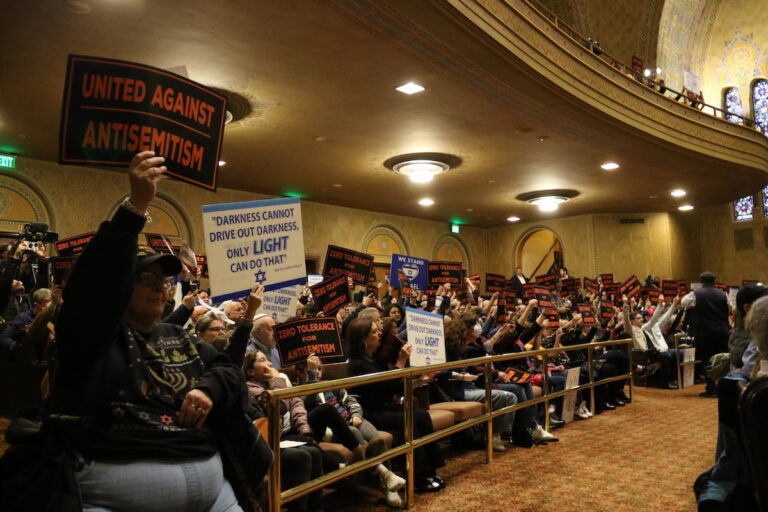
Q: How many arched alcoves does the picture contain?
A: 5